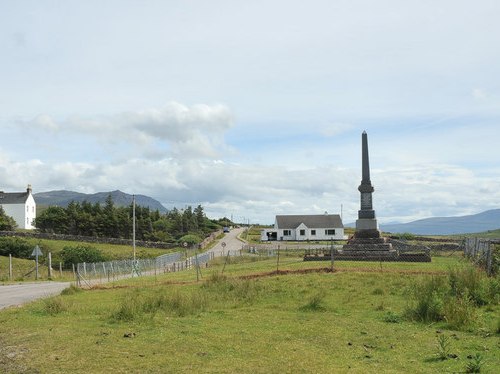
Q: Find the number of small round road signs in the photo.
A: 2